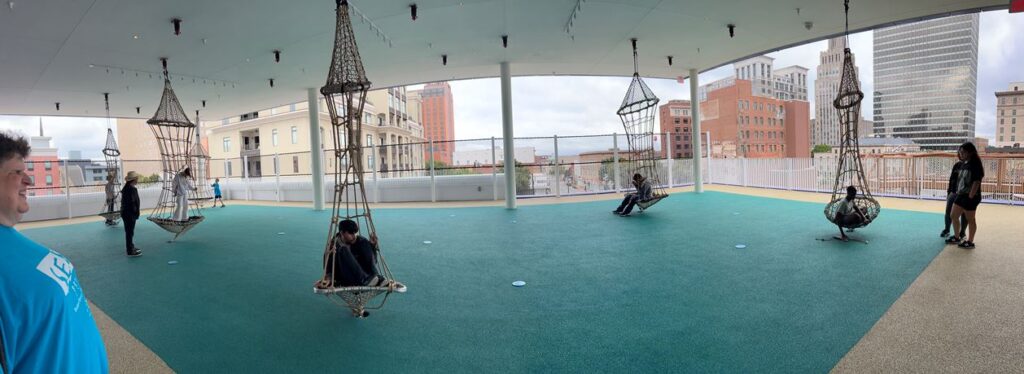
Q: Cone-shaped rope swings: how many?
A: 6